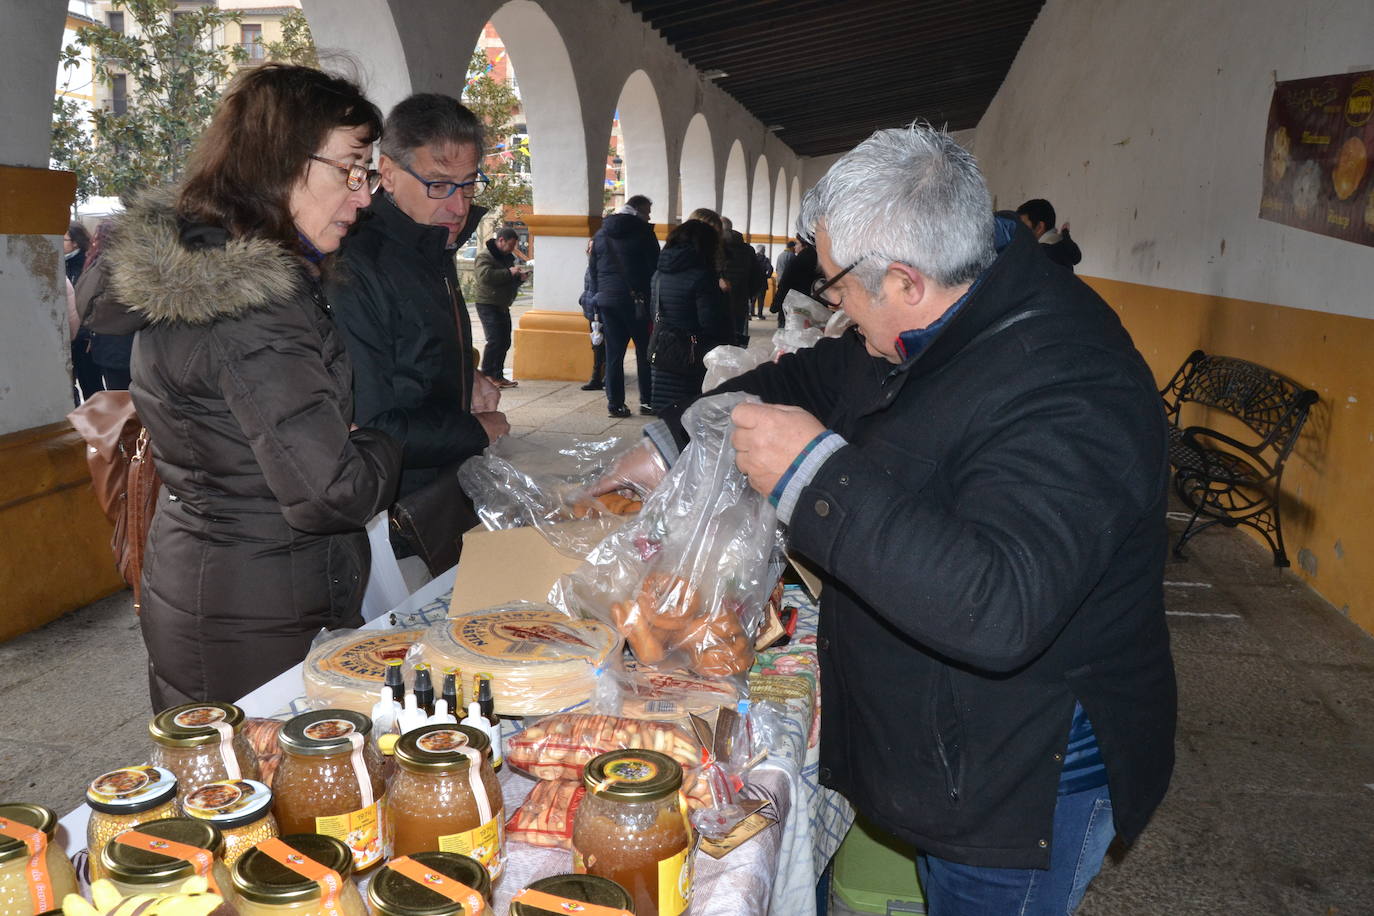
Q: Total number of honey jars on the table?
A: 11